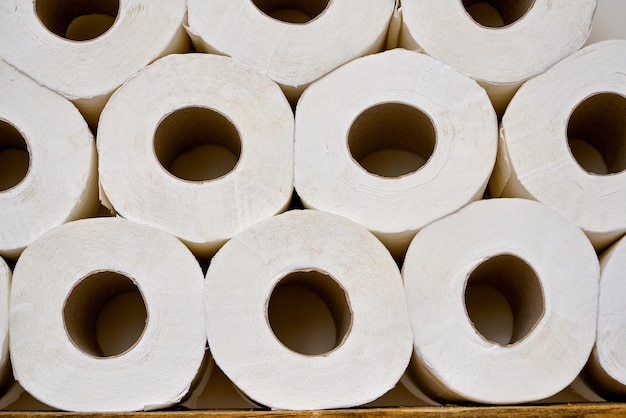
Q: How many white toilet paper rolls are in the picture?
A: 12